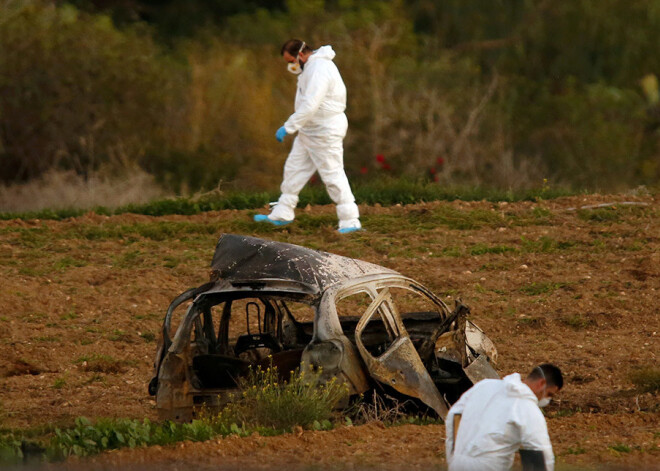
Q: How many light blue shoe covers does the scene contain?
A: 2